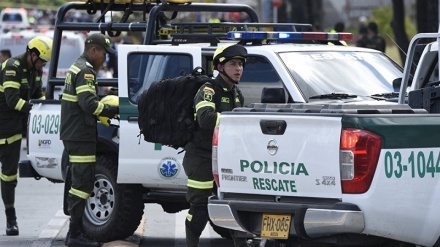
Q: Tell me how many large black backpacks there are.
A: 1